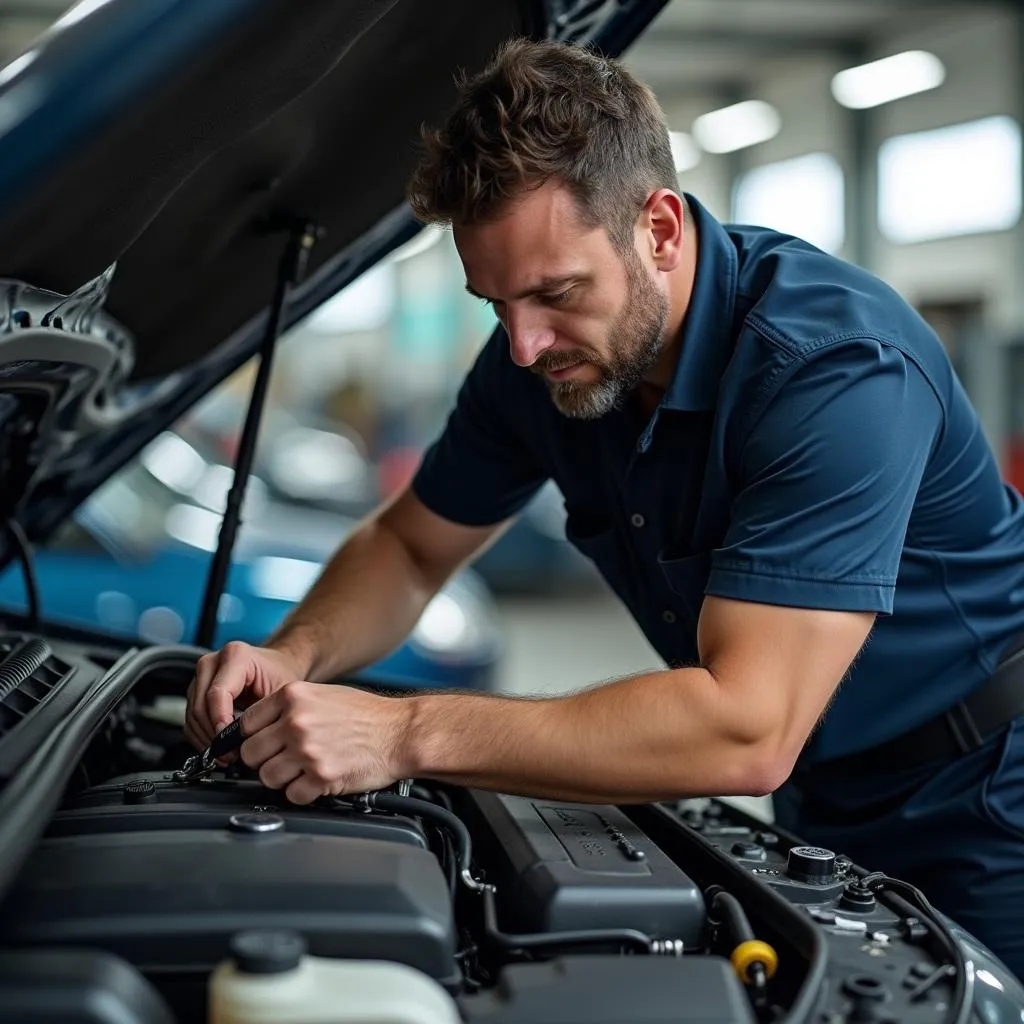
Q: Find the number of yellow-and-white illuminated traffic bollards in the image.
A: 0